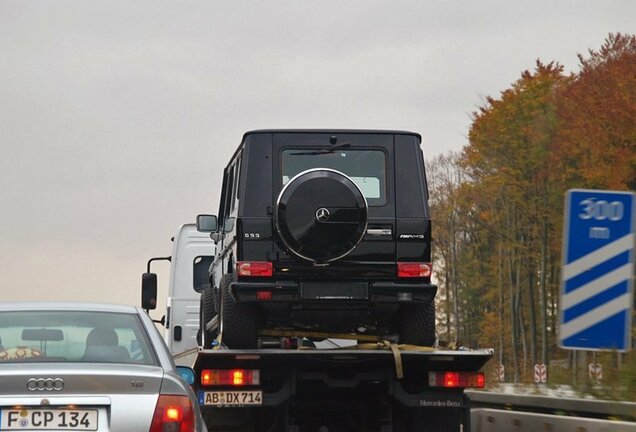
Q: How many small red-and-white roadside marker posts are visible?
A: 3